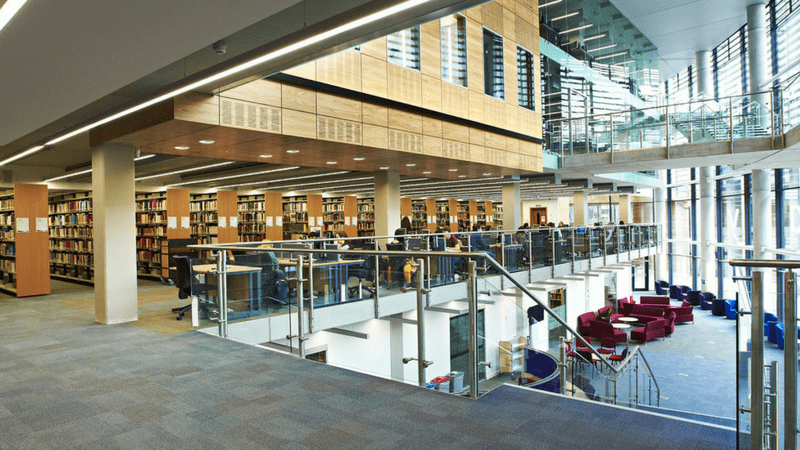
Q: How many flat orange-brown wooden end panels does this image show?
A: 11